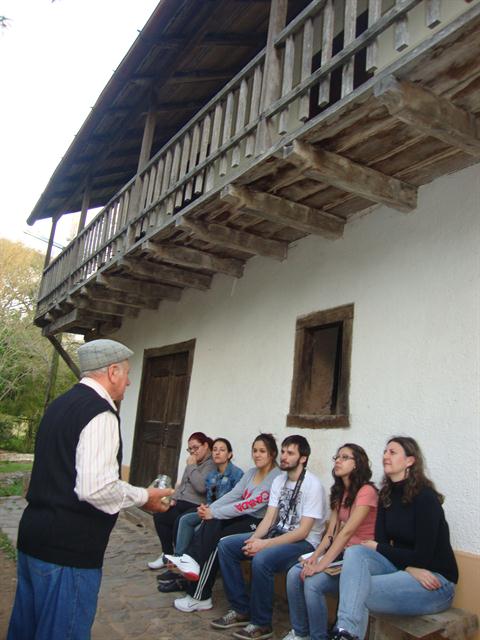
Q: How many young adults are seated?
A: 6